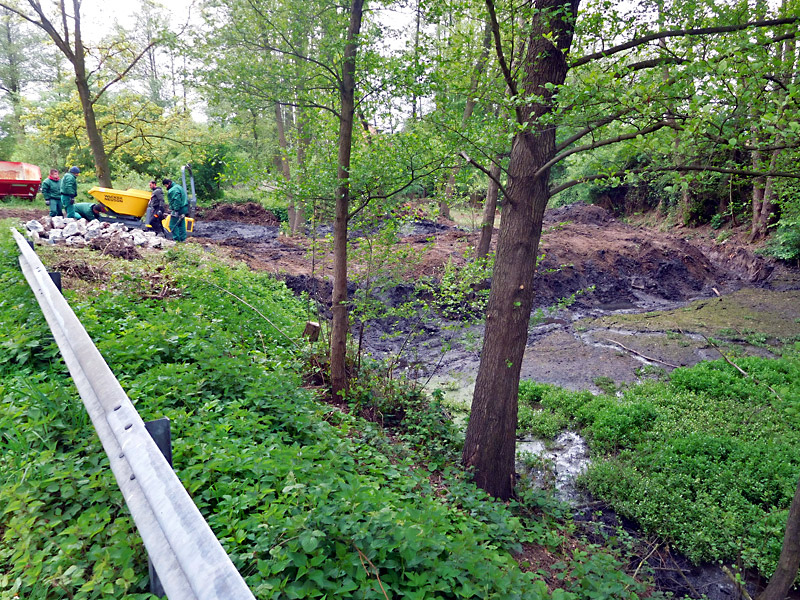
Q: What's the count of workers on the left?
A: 5